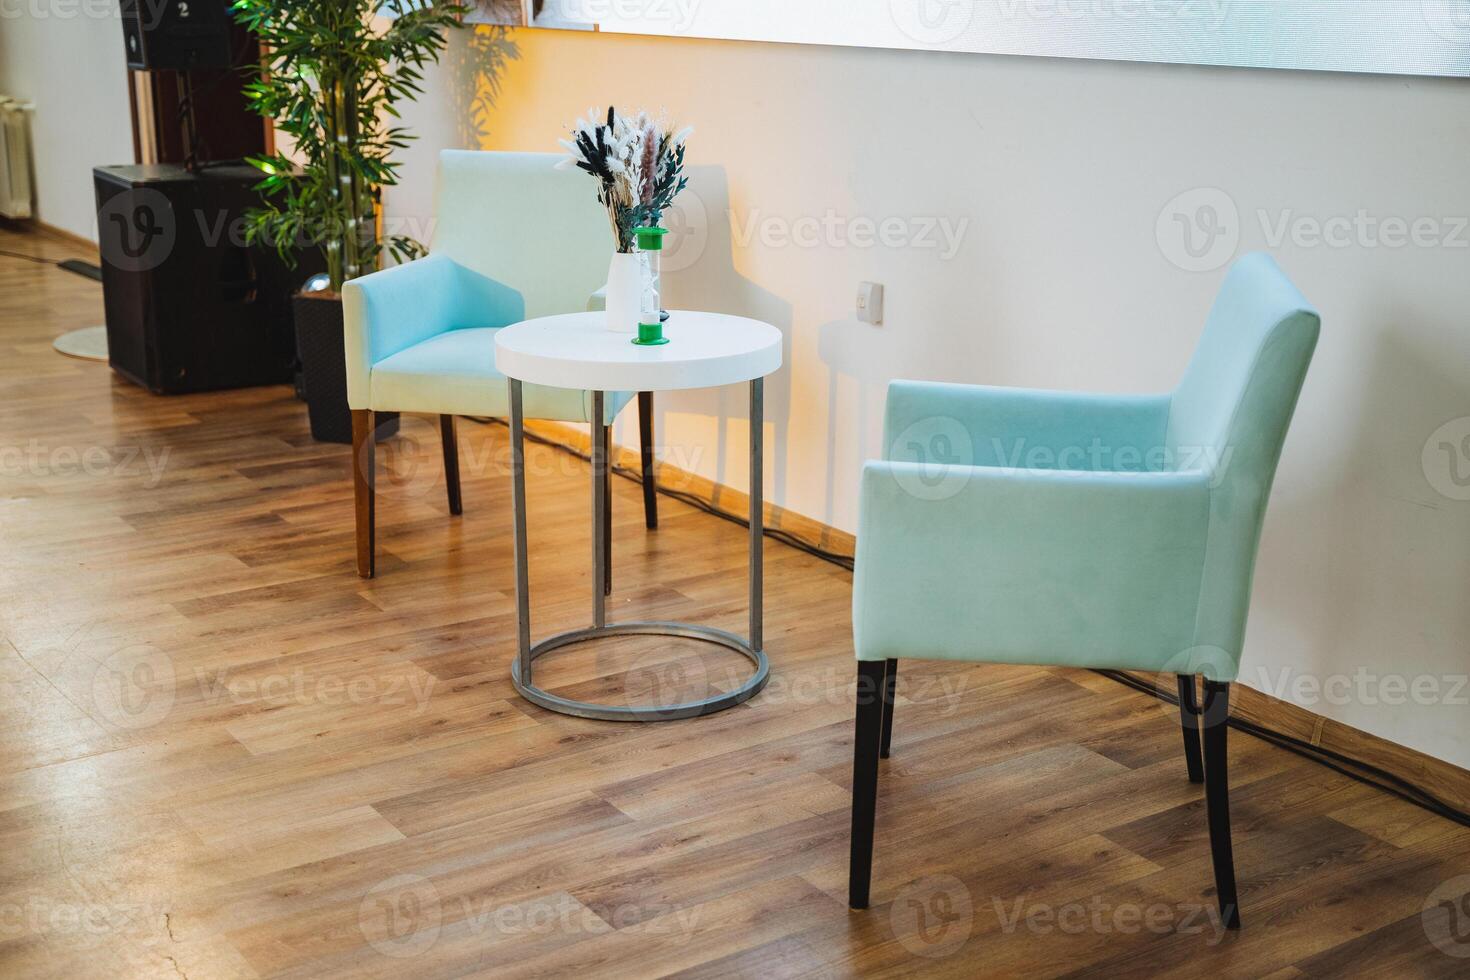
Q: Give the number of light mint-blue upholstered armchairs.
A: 2